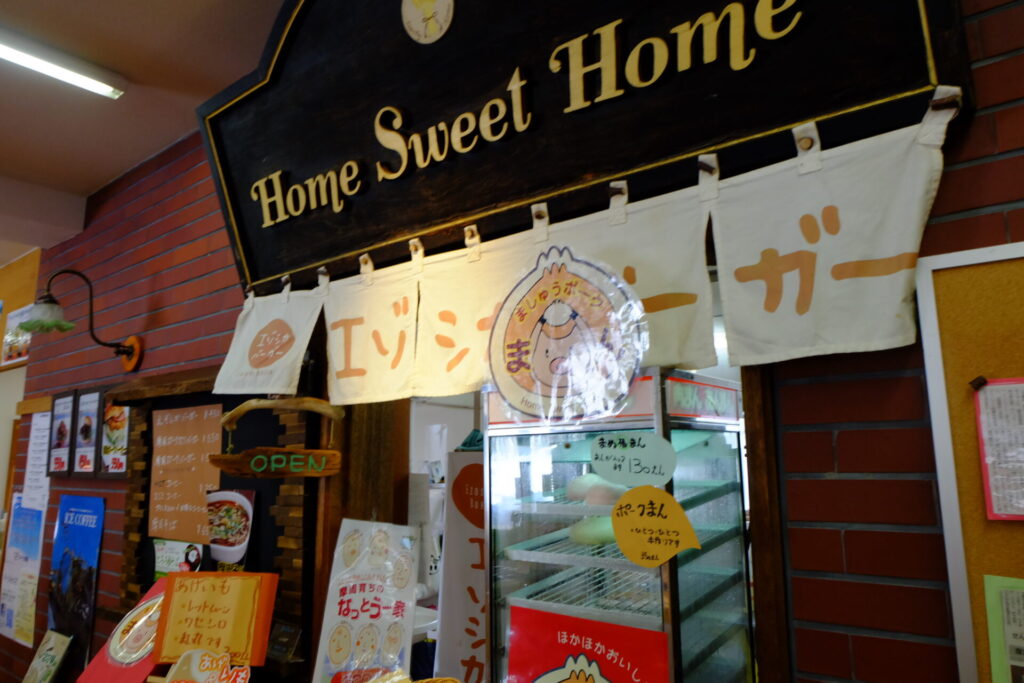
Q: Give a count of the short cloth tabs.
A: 11